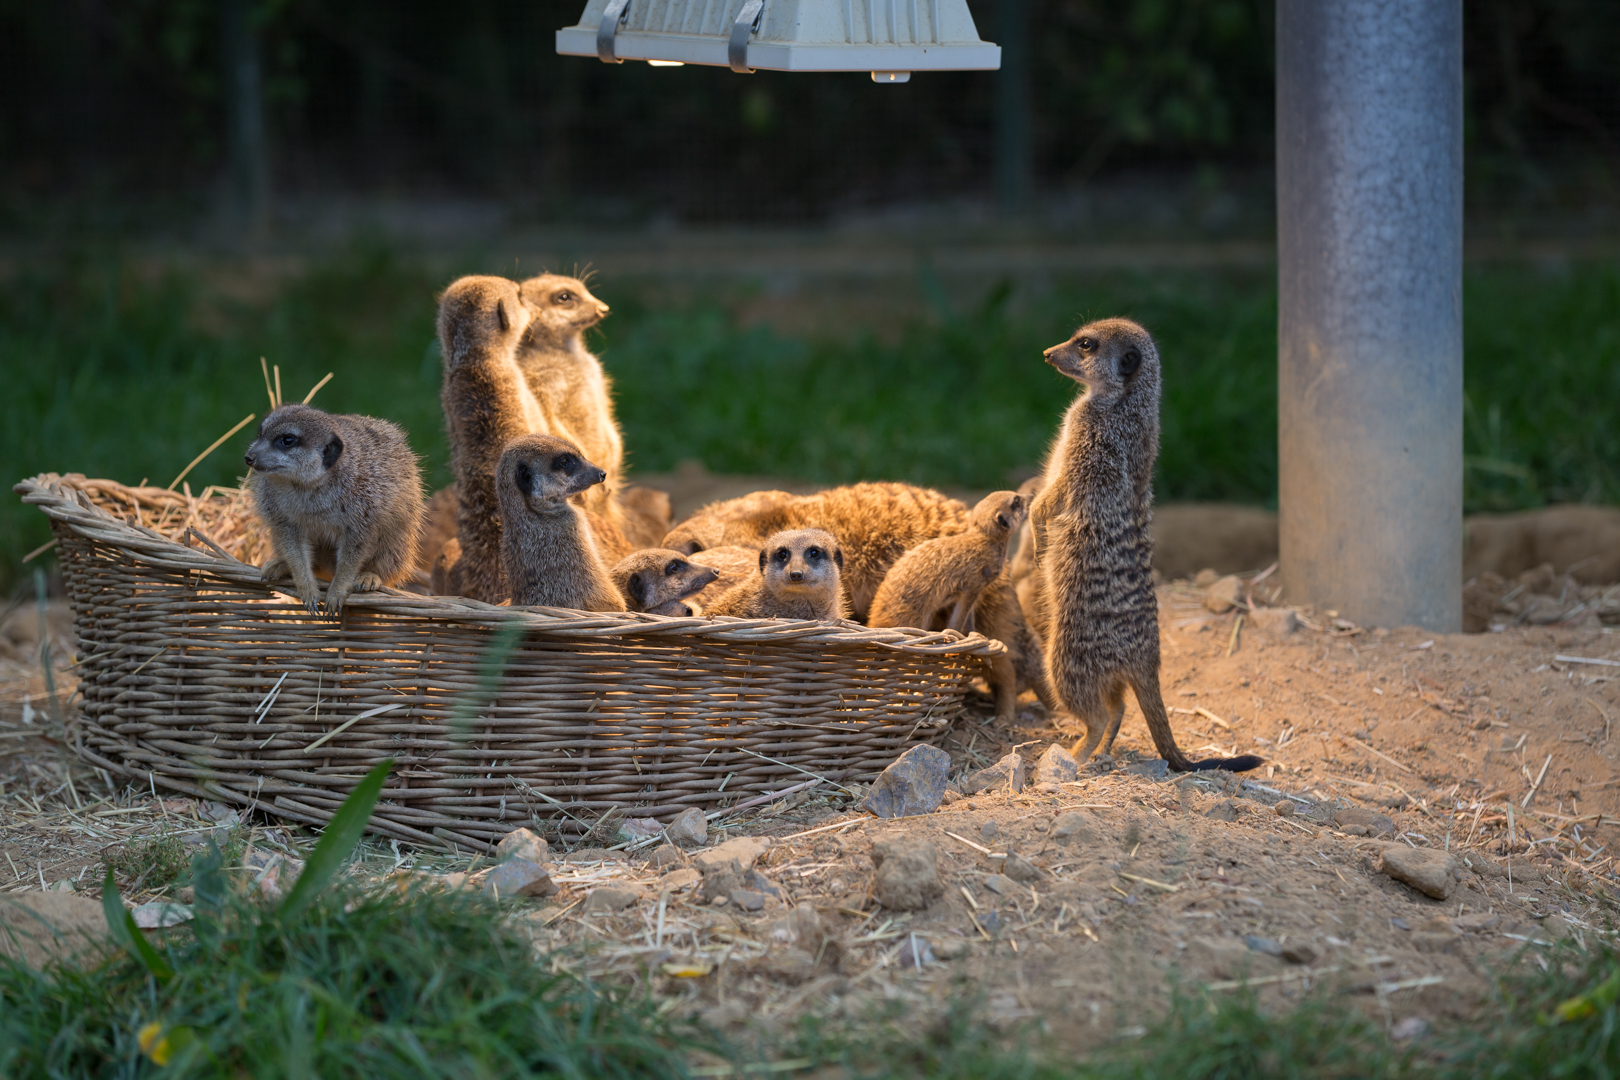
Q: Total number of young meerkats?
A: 1